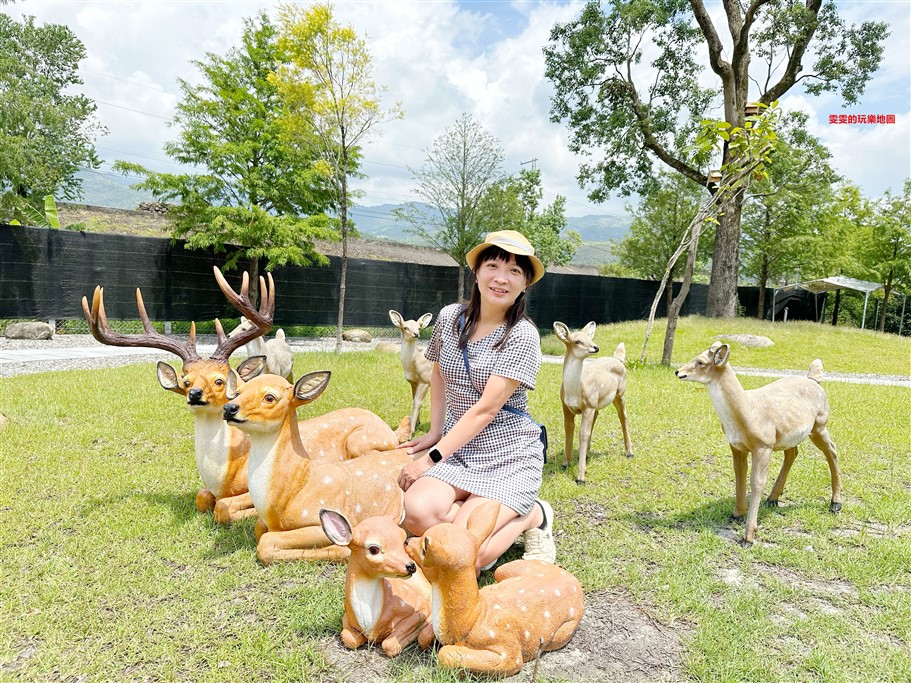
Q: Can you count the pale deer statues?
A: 4